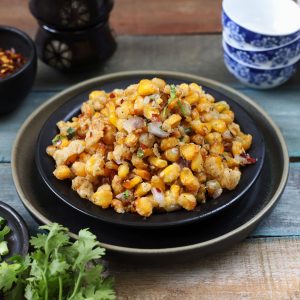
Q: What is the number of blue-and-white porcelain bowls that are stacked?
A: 3